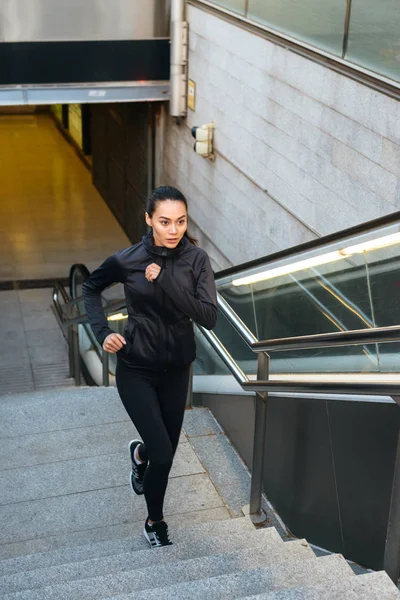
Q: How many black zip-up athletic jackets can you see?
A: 1